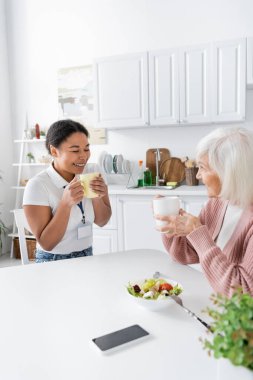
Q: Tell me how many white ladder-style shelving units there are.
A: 1